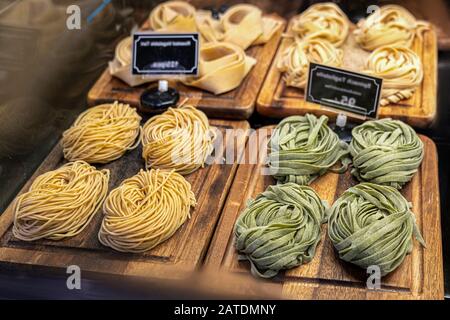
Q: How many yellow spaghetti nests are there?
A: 4